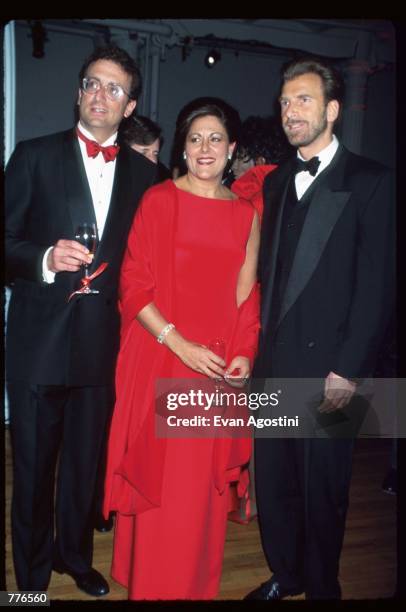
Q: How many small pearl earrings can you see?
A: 2